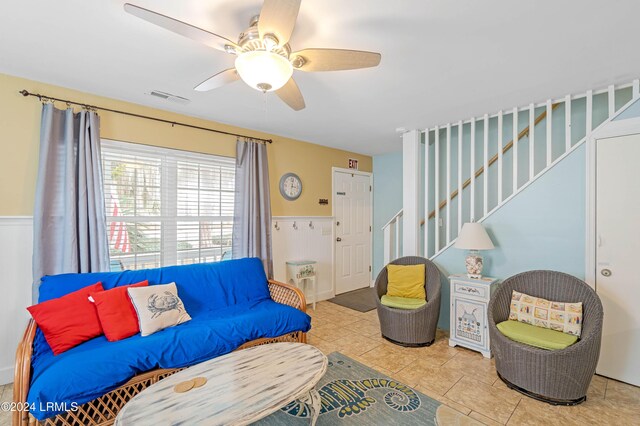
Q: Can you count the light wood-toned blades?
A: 5